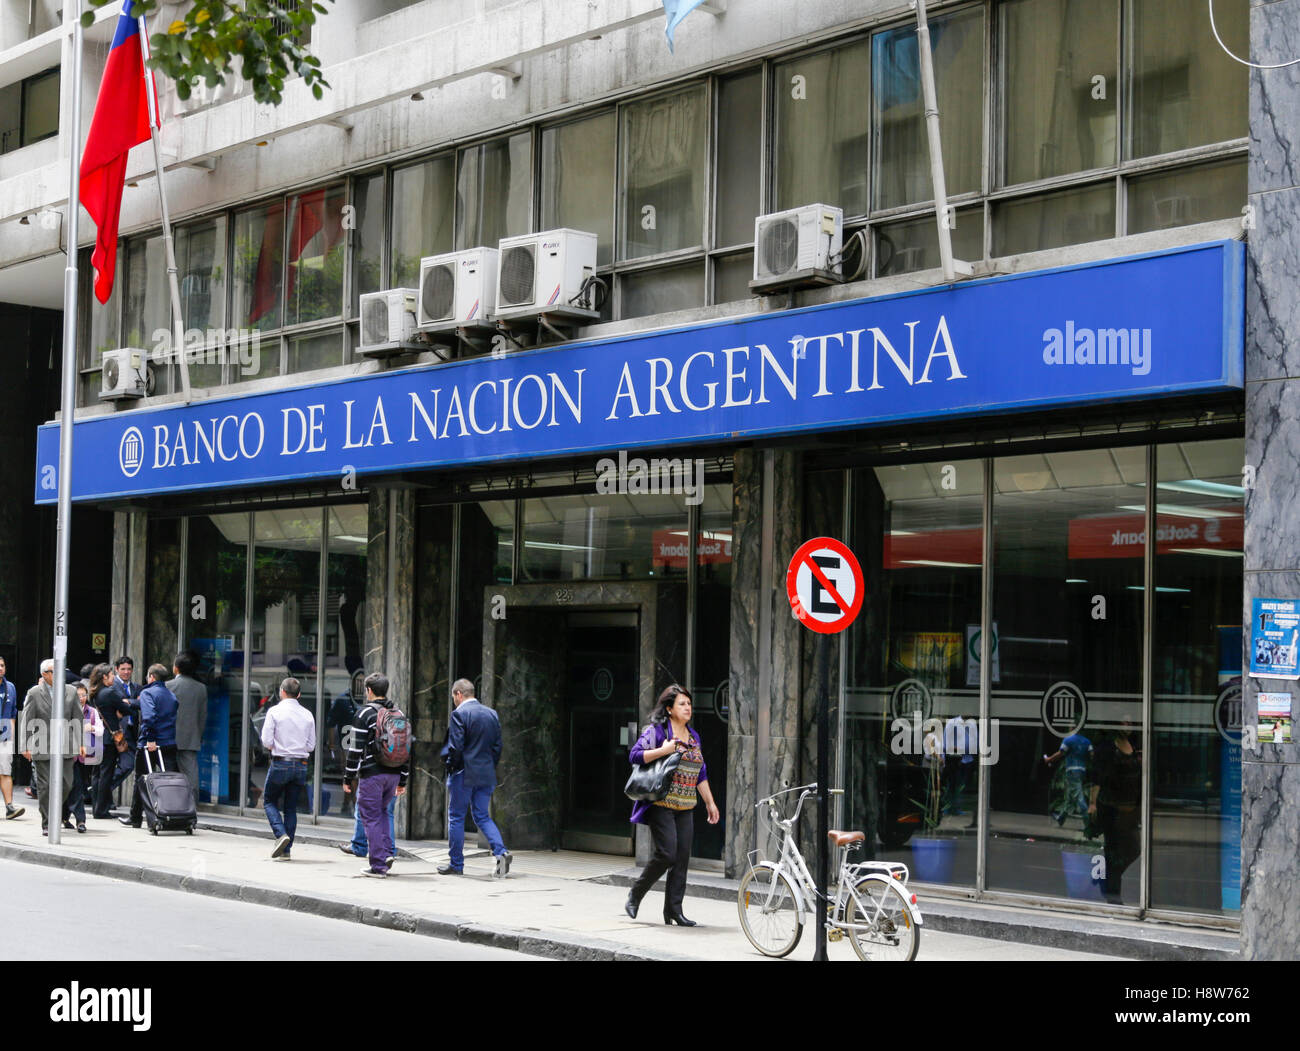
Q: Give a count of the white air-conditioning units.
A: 5